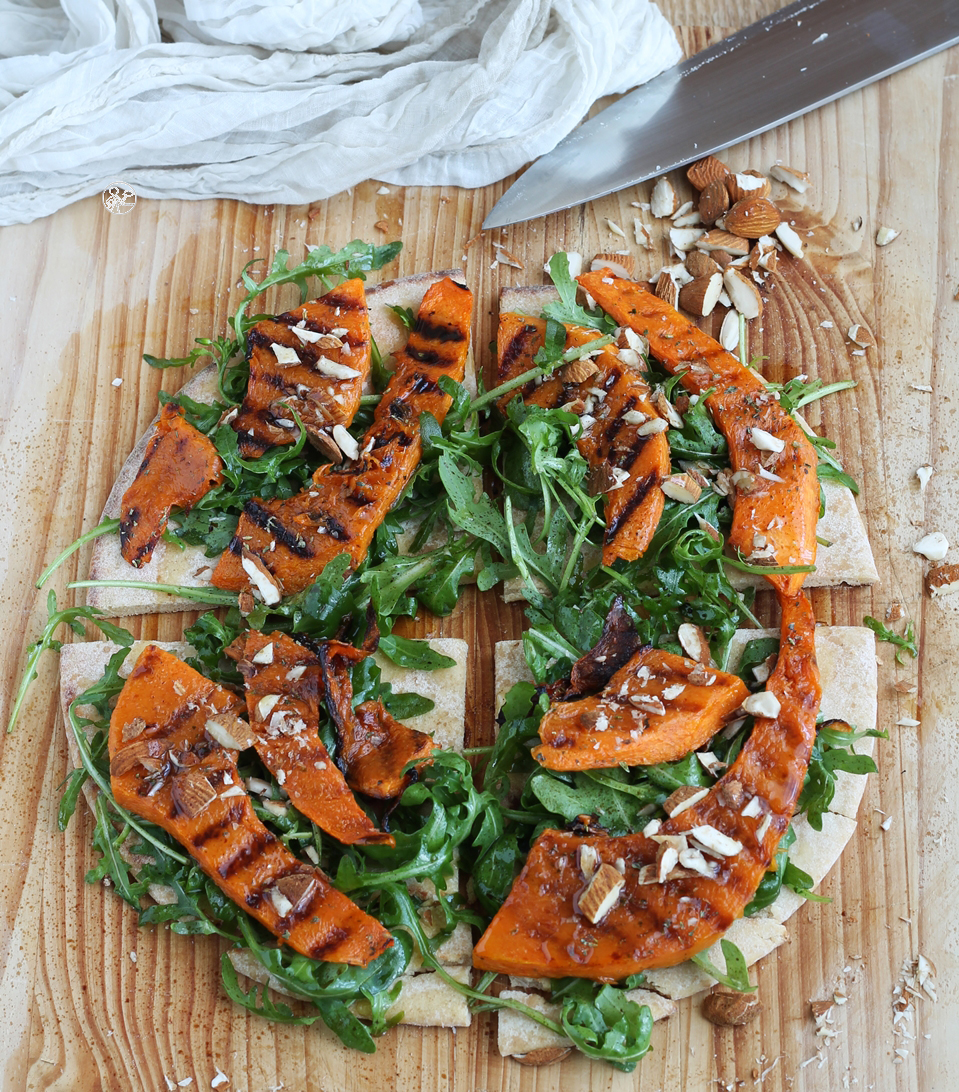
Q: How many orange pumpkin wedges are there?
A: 10